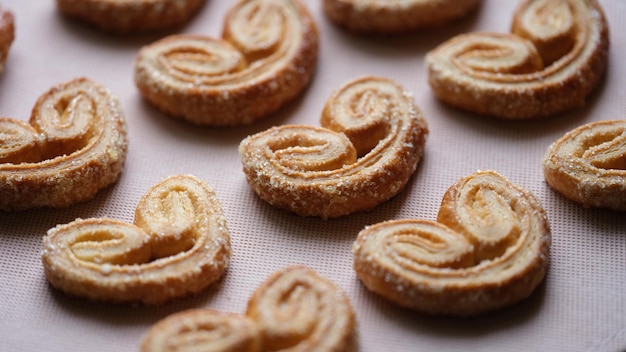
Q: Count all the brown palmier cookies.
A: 11